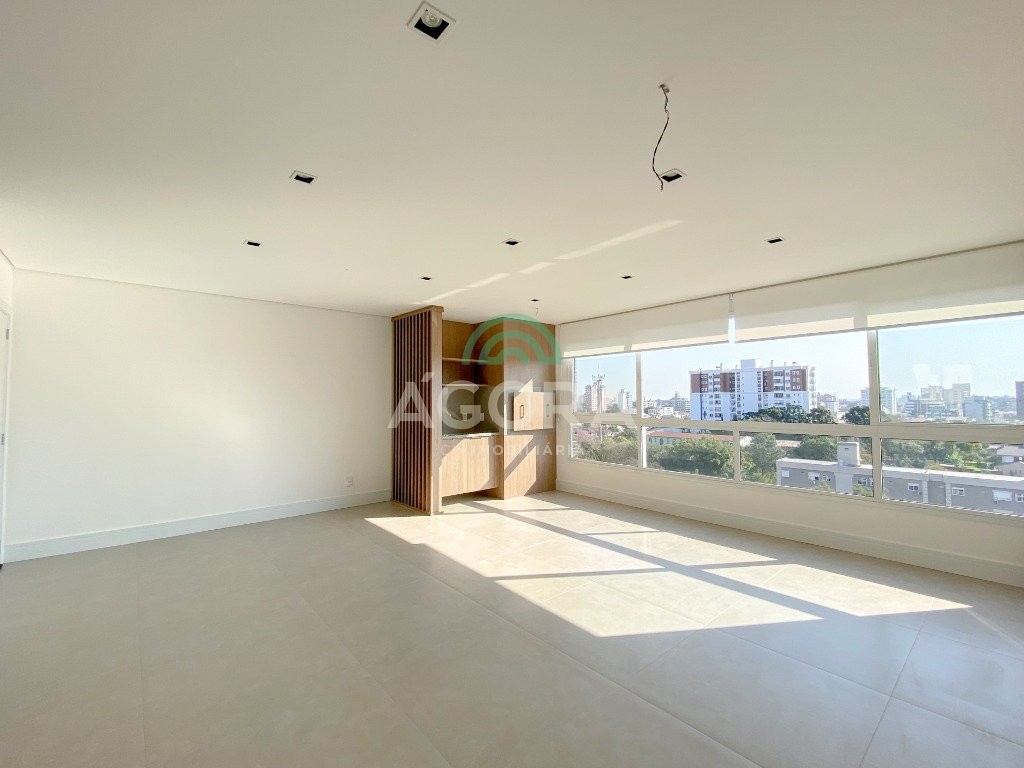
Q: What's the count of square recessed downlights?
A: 9